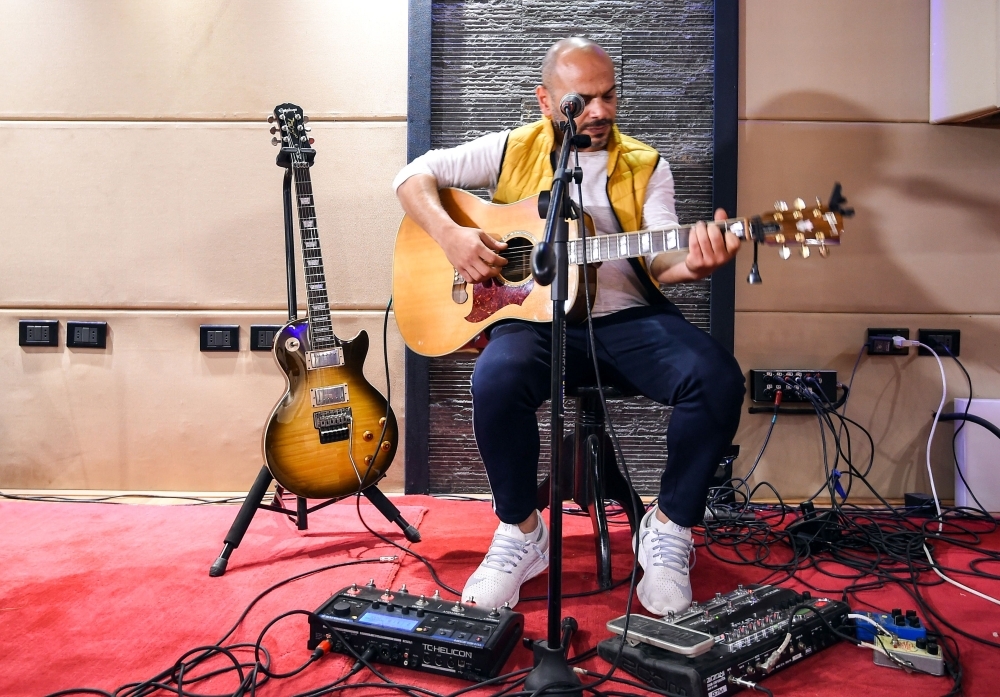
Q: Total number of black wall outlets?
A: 6